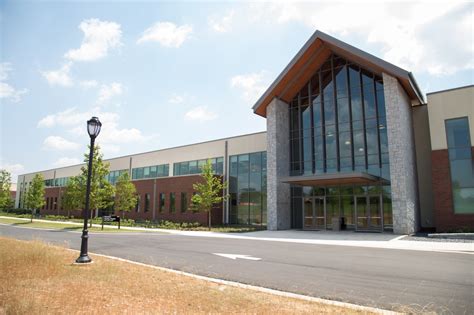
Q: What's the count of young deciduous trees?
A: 6